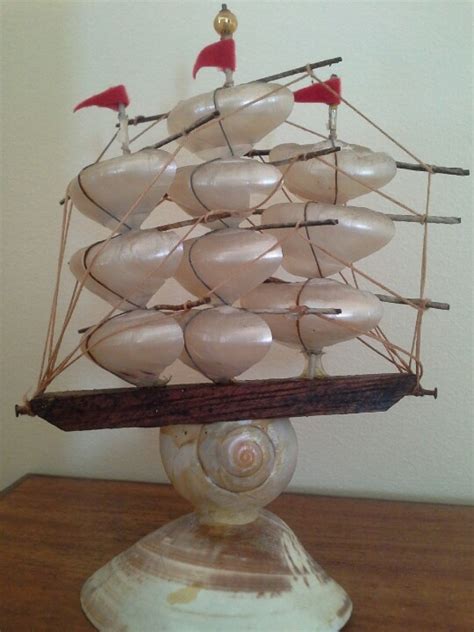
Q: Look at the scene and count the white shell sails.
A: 10